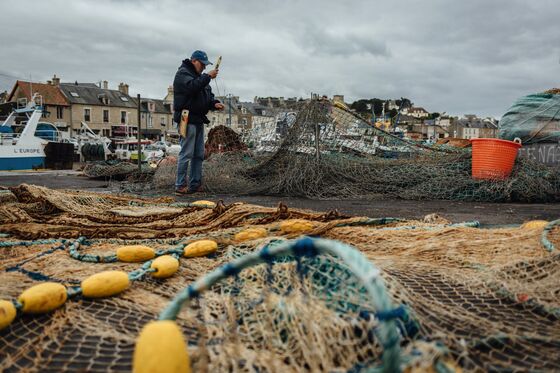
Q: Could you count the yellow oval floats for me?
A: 11